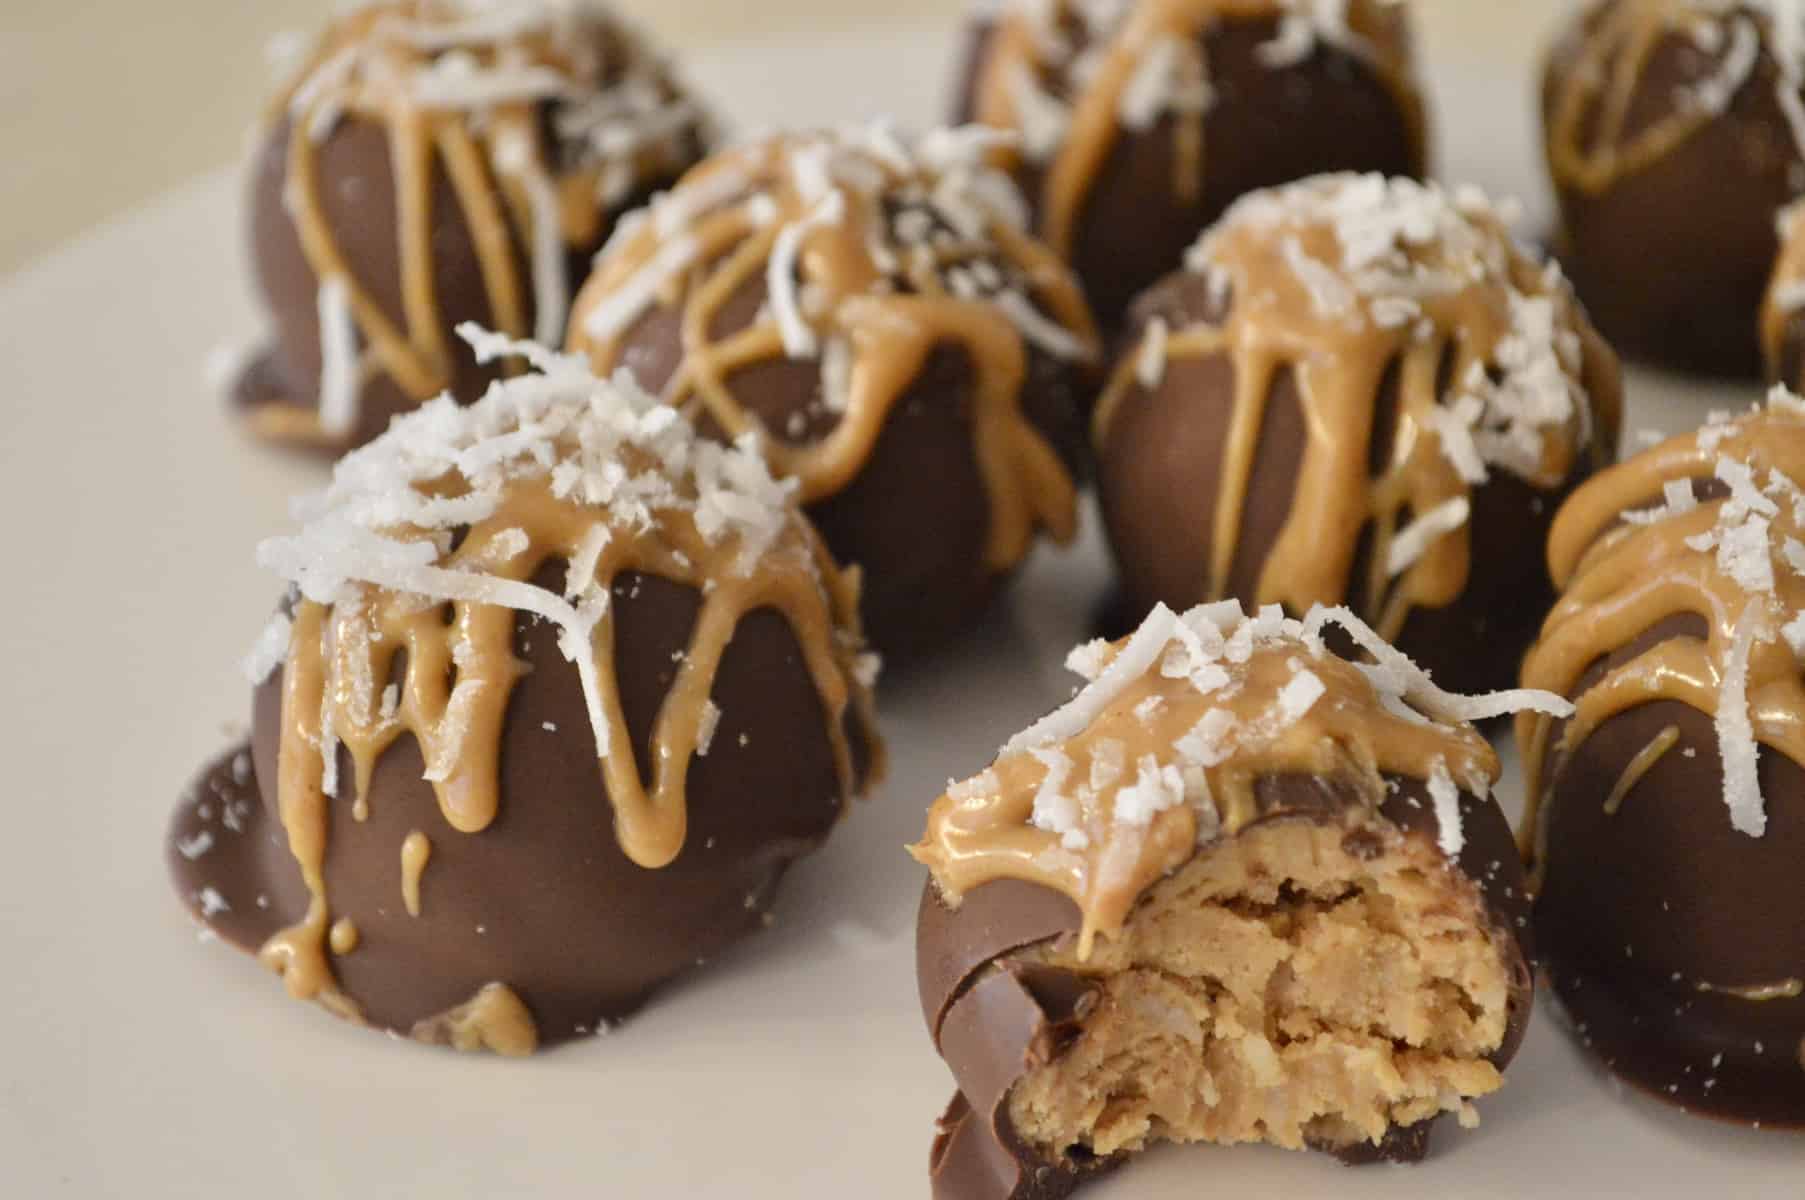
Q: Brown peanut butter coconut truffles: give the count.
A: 9